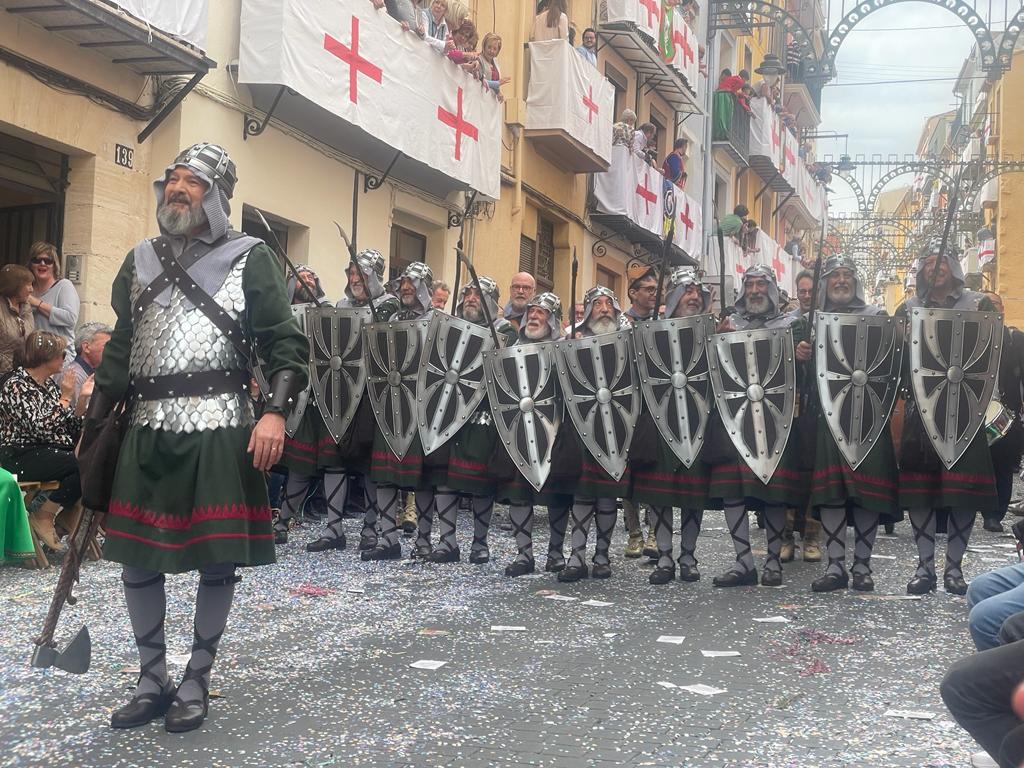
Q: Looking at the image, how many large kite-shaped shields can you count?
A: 10